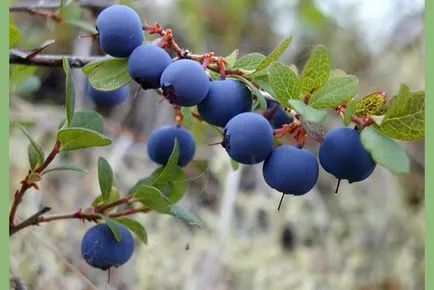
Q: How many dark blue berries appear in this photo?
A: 11